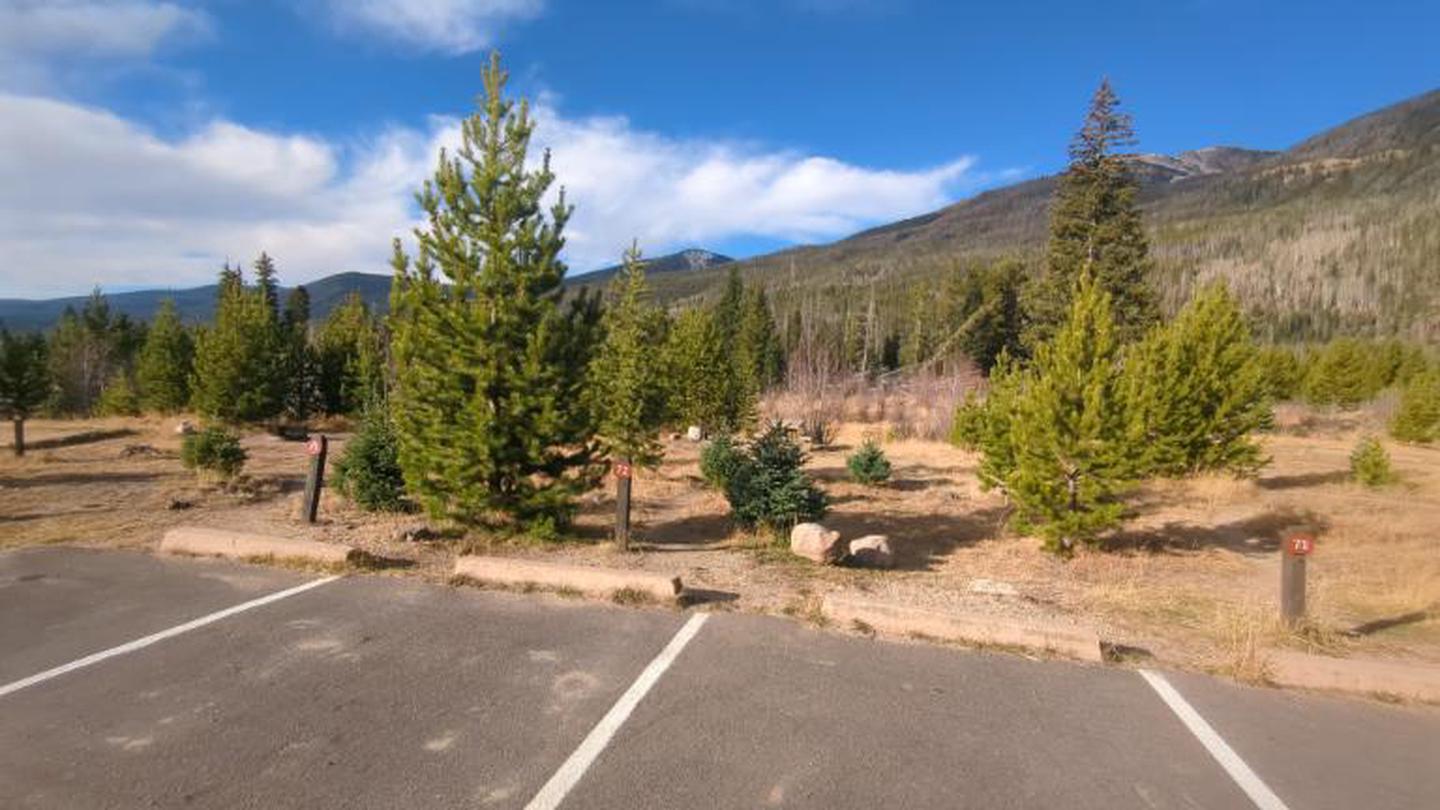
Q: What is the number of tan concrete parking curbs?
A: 4